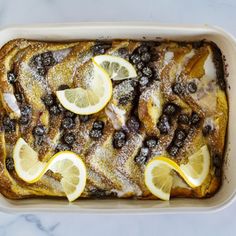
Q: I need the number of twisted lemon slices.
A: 3